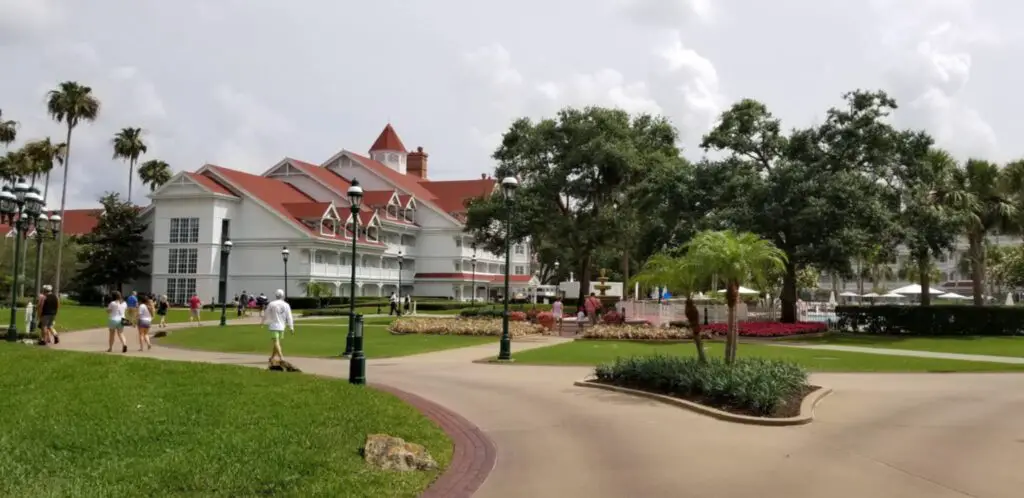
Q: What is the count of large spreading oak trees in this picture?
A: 2